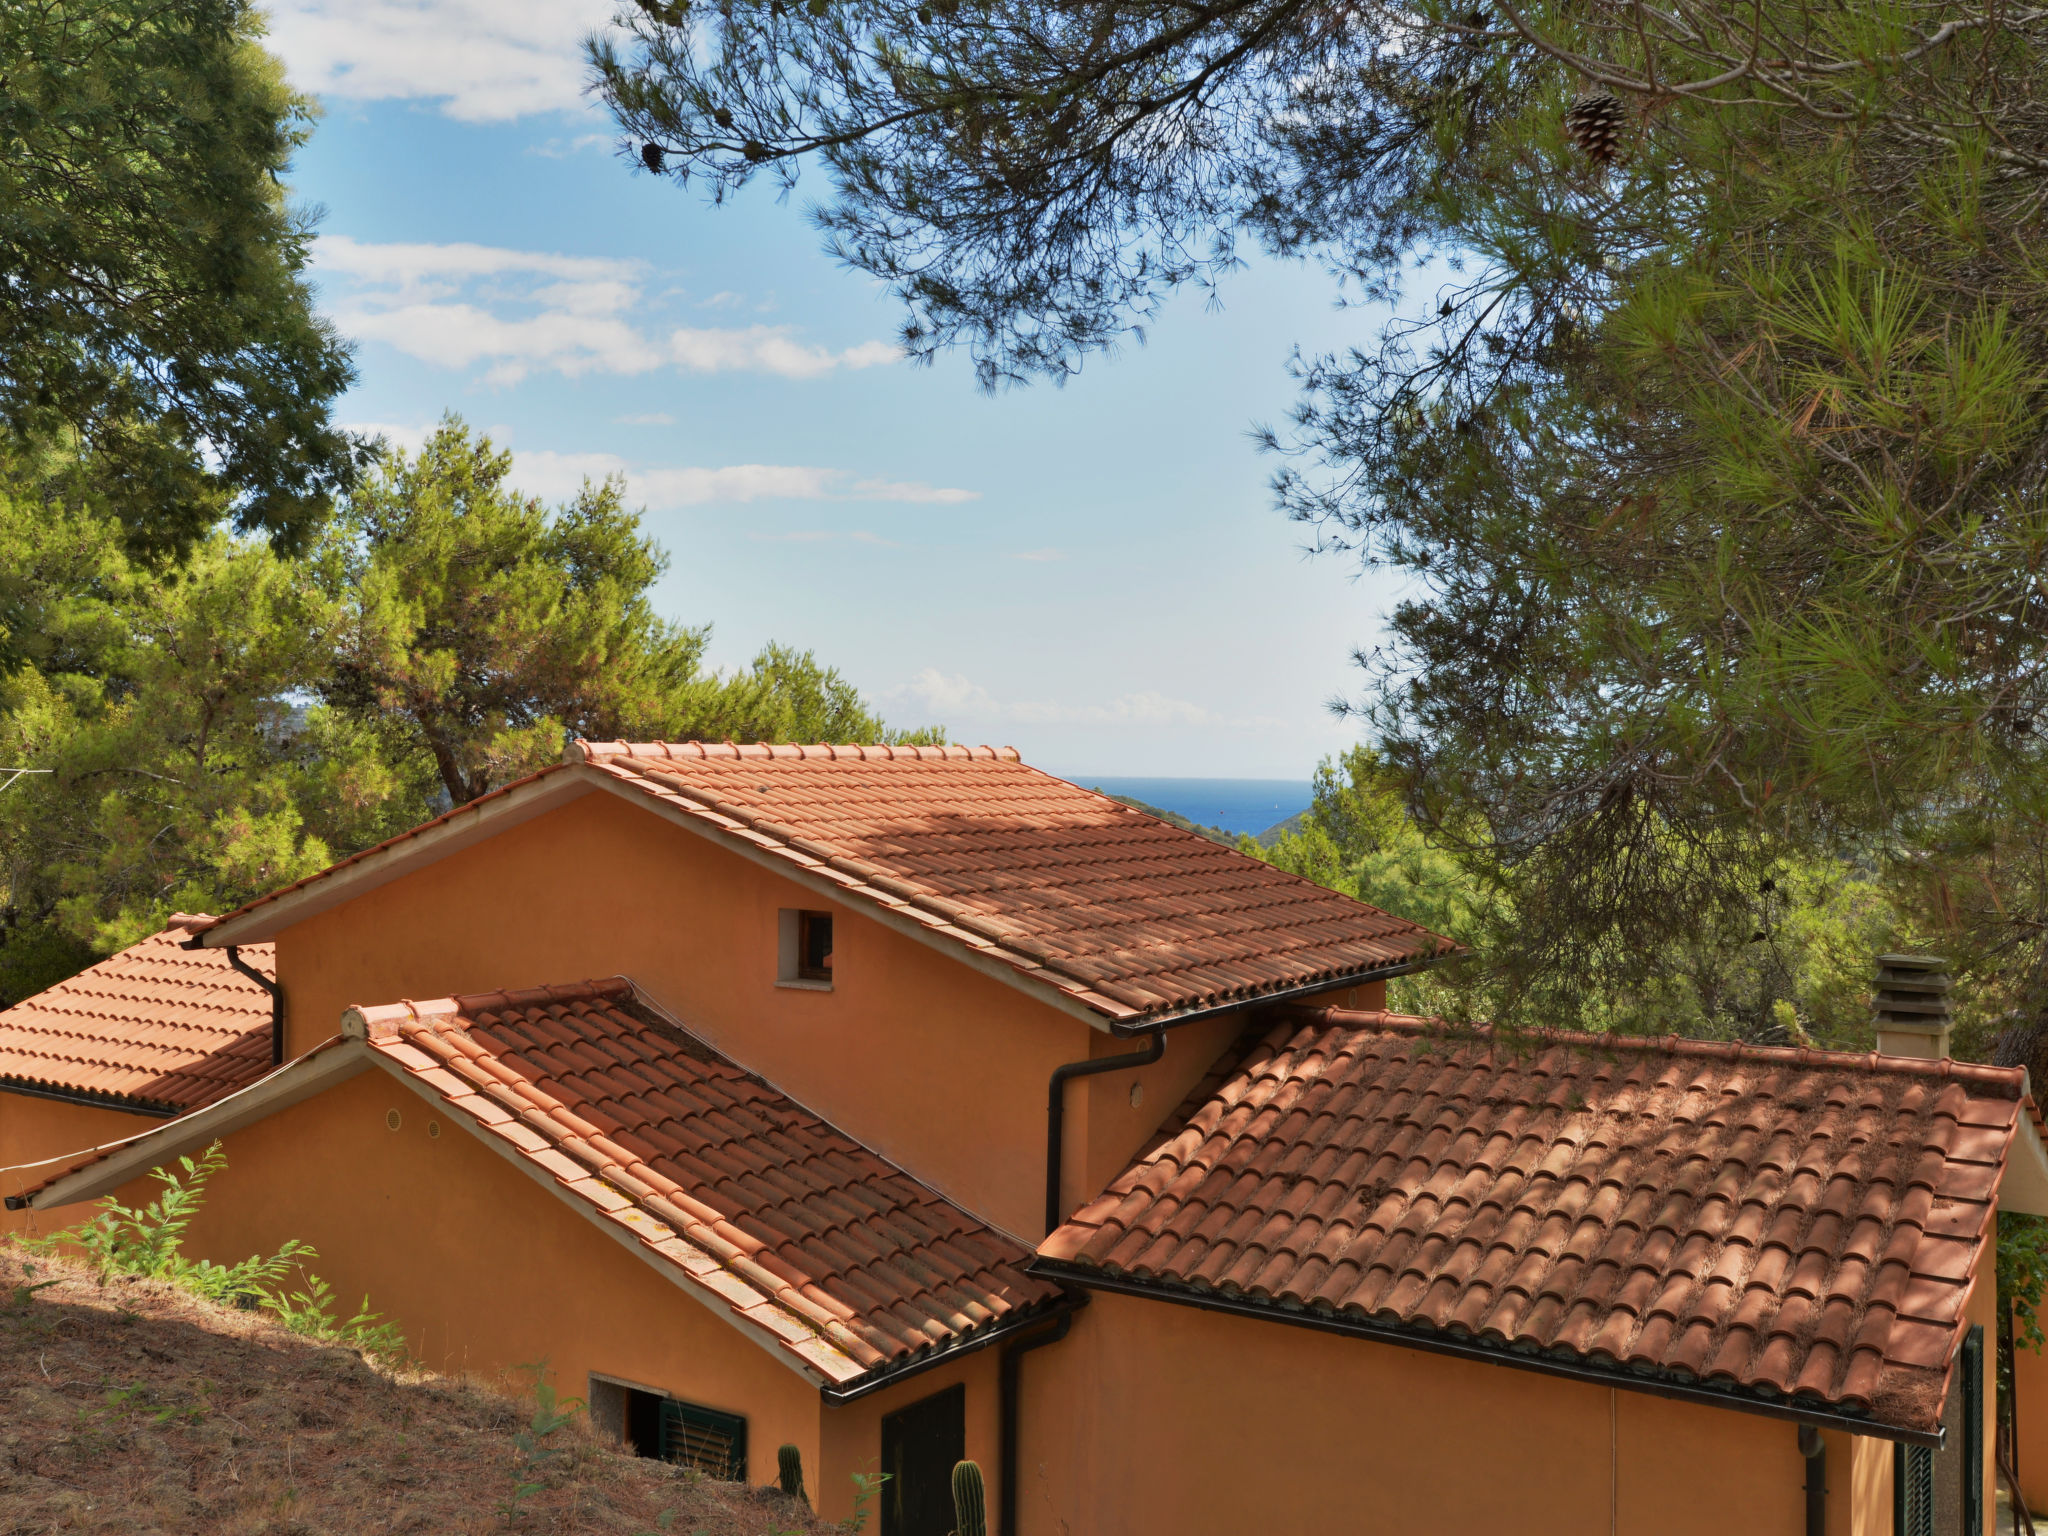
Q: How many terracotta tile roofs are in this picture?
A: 4